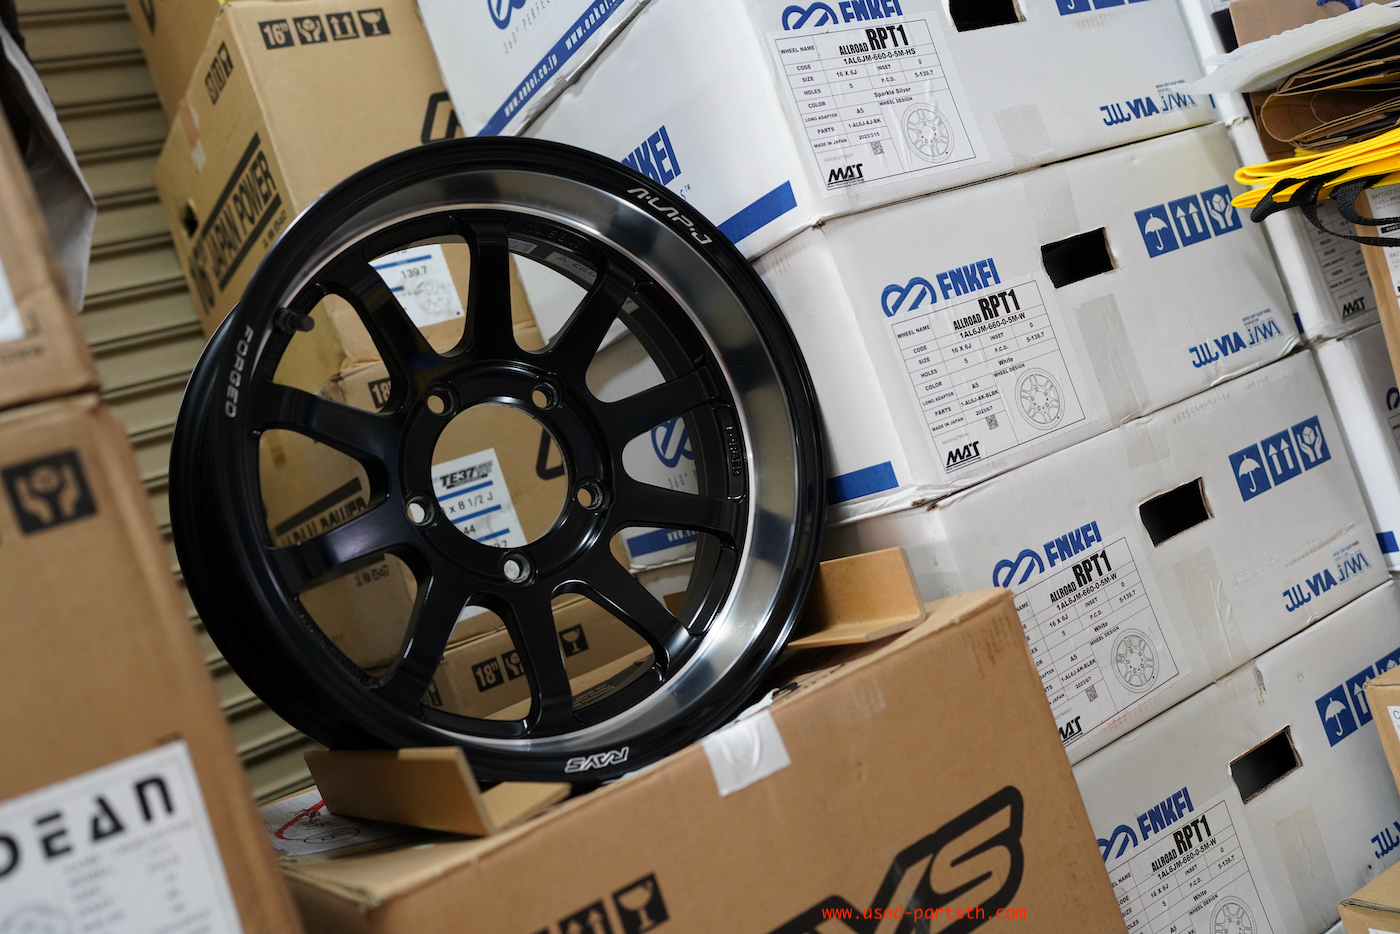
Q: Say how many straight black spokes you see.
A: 10